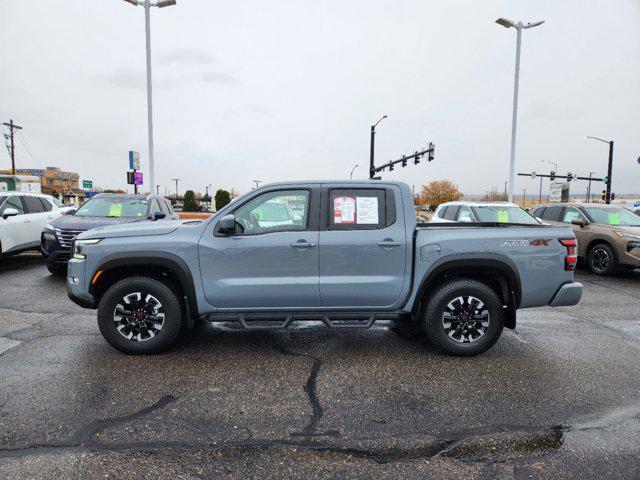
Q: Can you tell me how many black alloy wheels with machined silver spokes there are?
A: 2